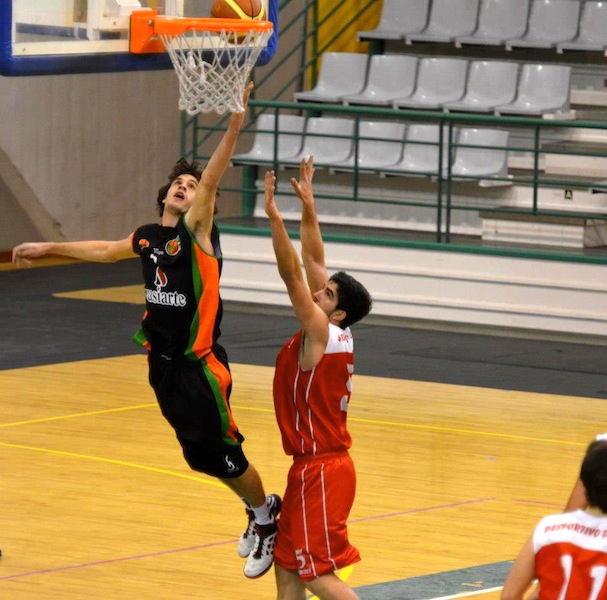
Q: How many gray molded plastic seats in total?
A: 15